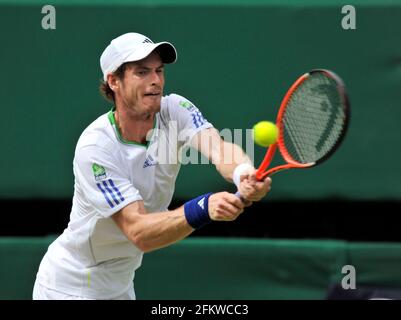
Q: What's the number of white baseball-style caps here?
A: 1